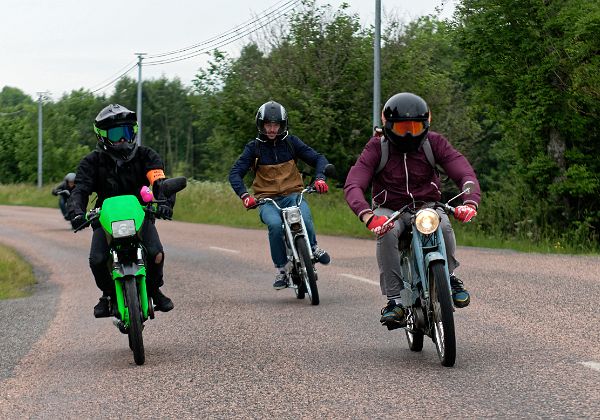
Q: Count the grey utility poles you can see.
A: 3